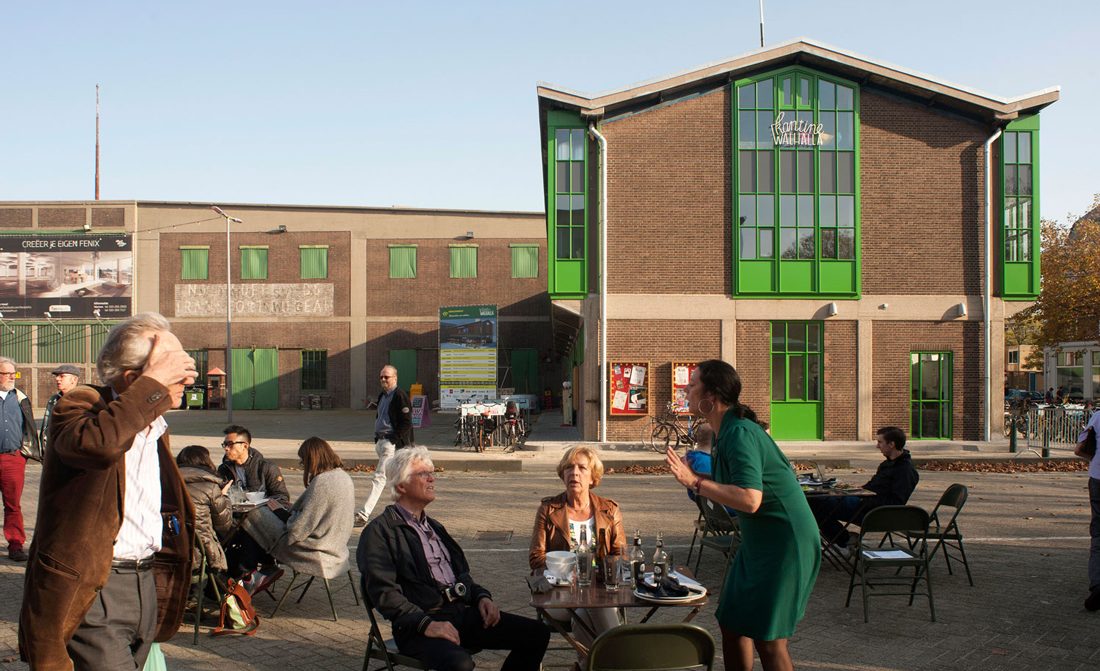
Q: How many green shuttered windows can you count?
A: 6